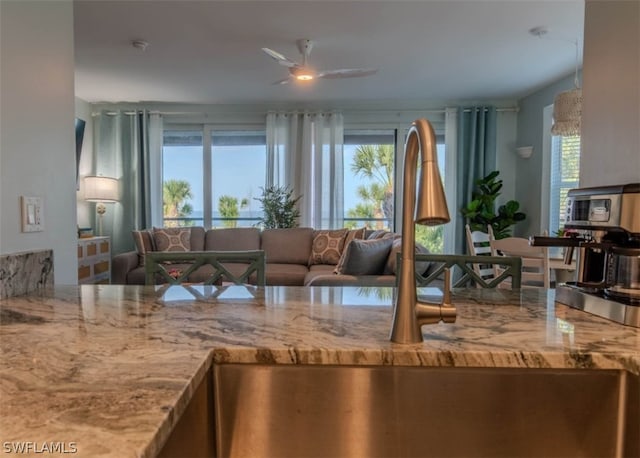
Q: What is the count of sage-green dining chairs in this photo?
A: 2